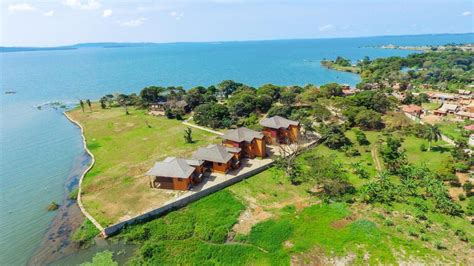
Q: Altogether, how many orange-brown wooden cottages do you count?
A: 4